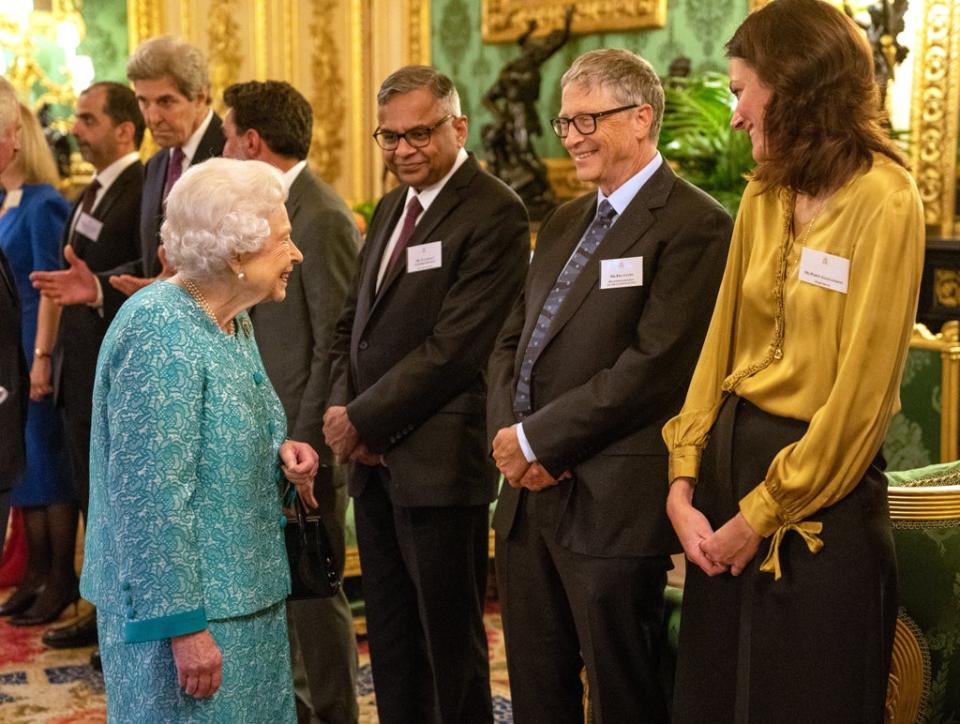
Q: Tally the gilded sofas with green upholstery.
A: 1